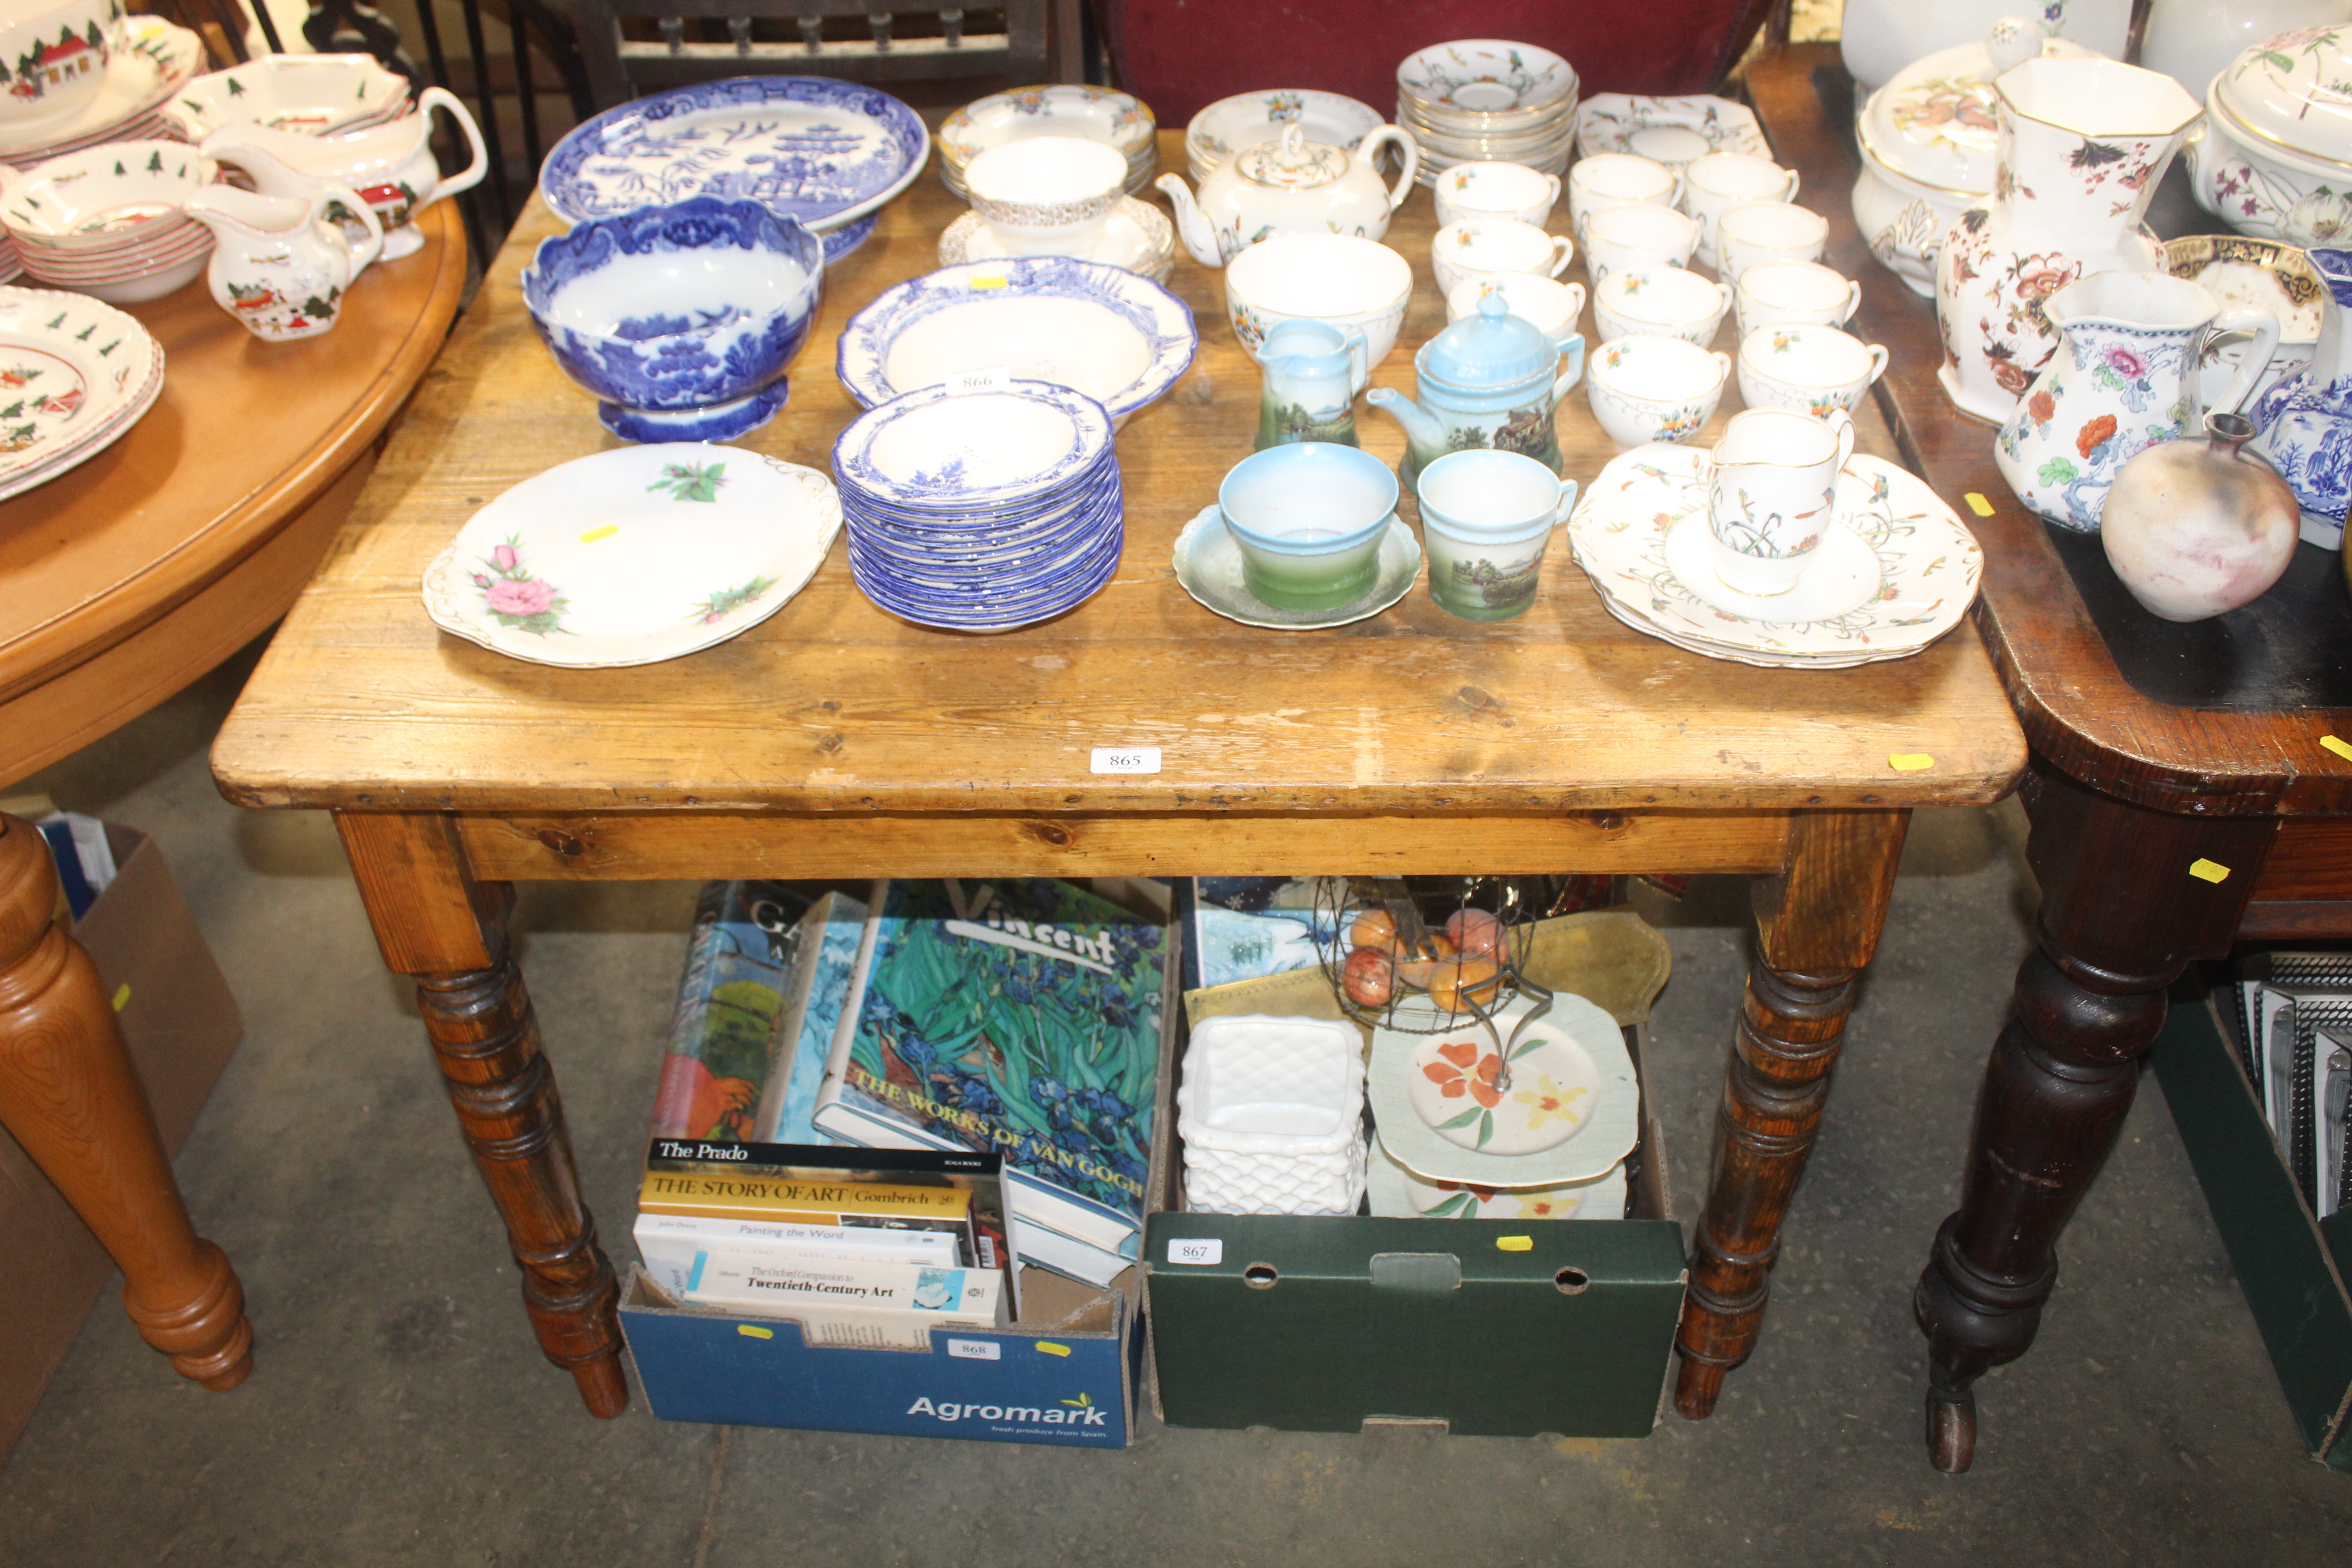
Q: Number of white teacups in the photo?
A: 11